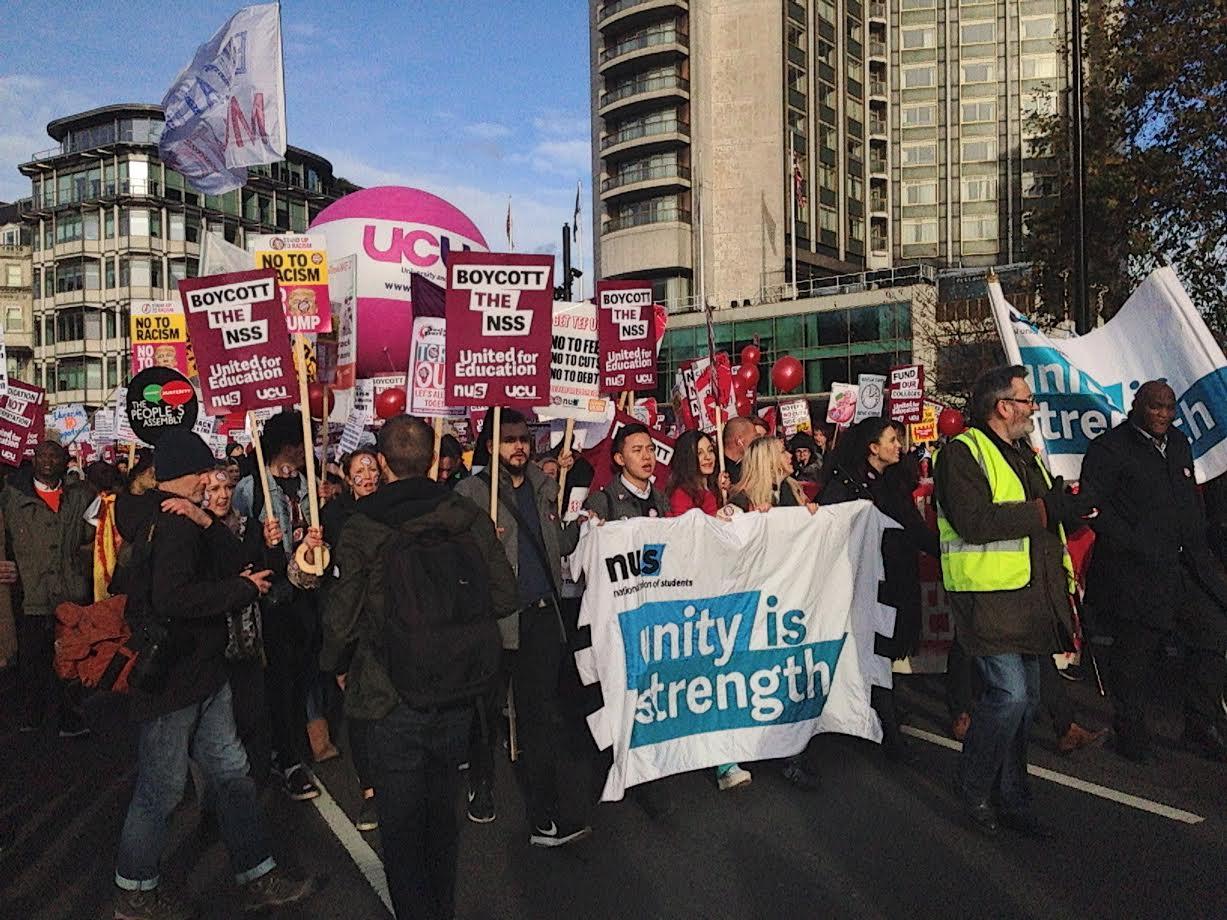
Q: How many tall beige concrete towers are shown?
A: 1